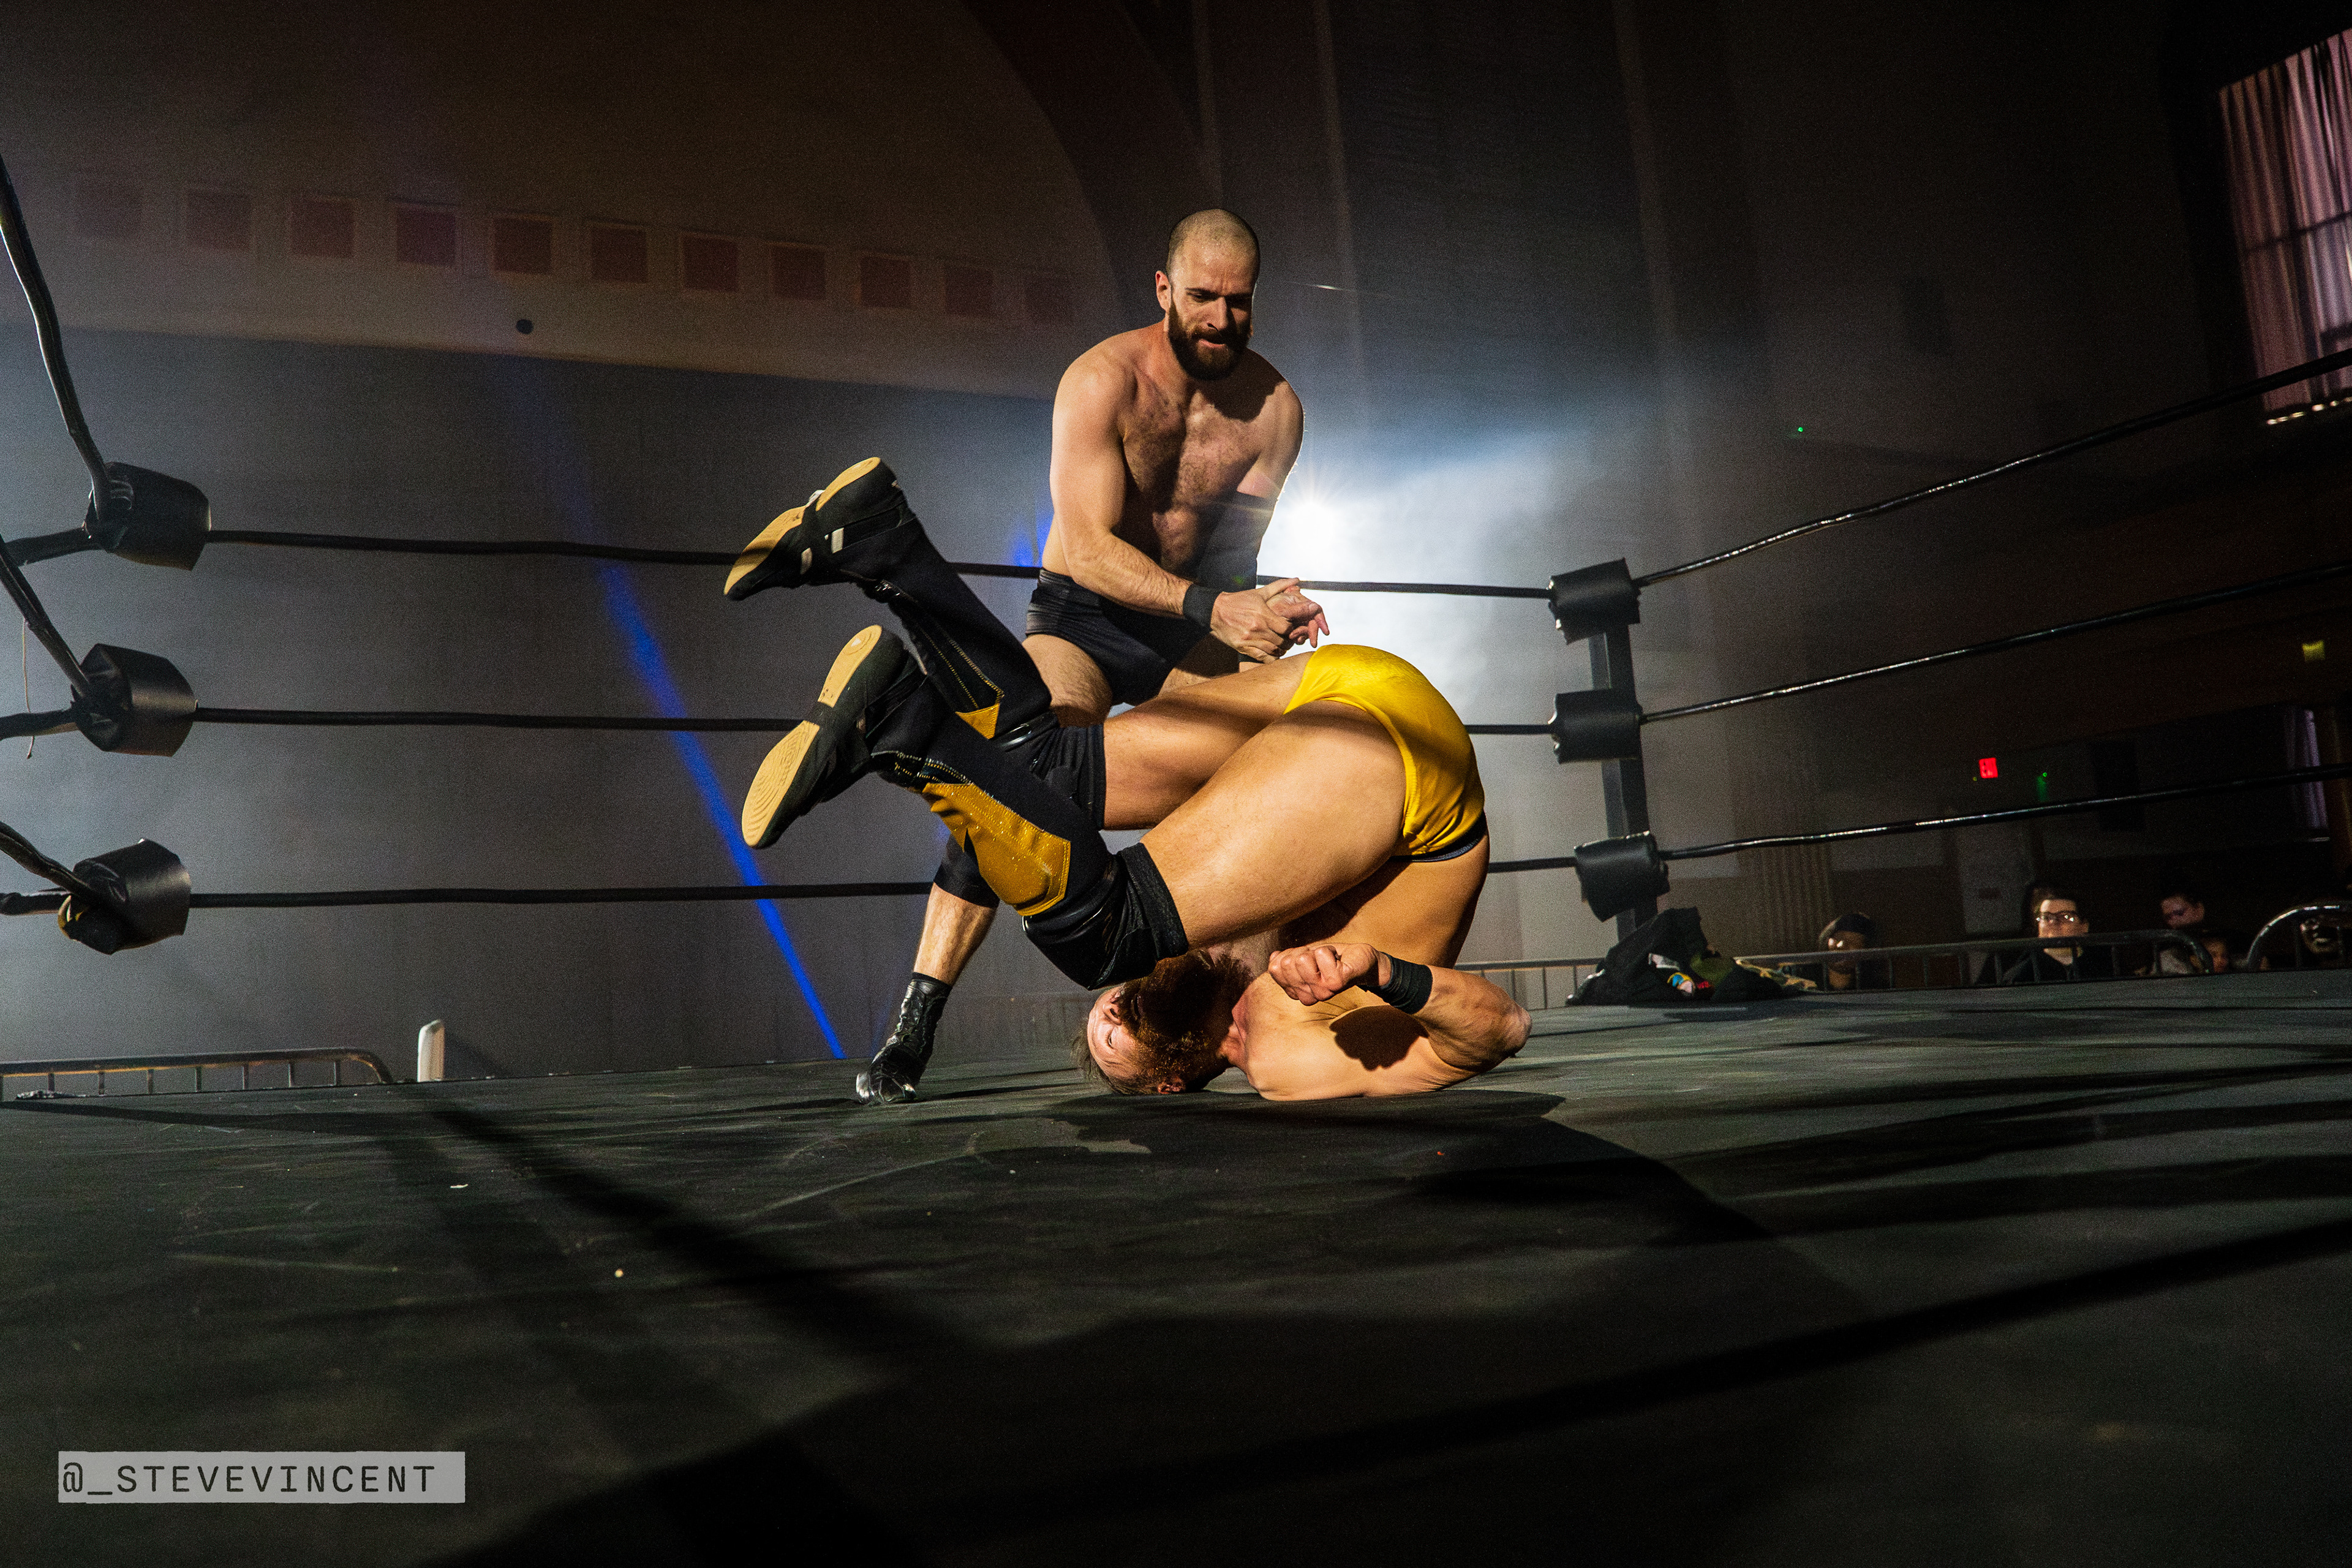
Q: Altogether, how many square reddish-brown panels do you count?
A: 11